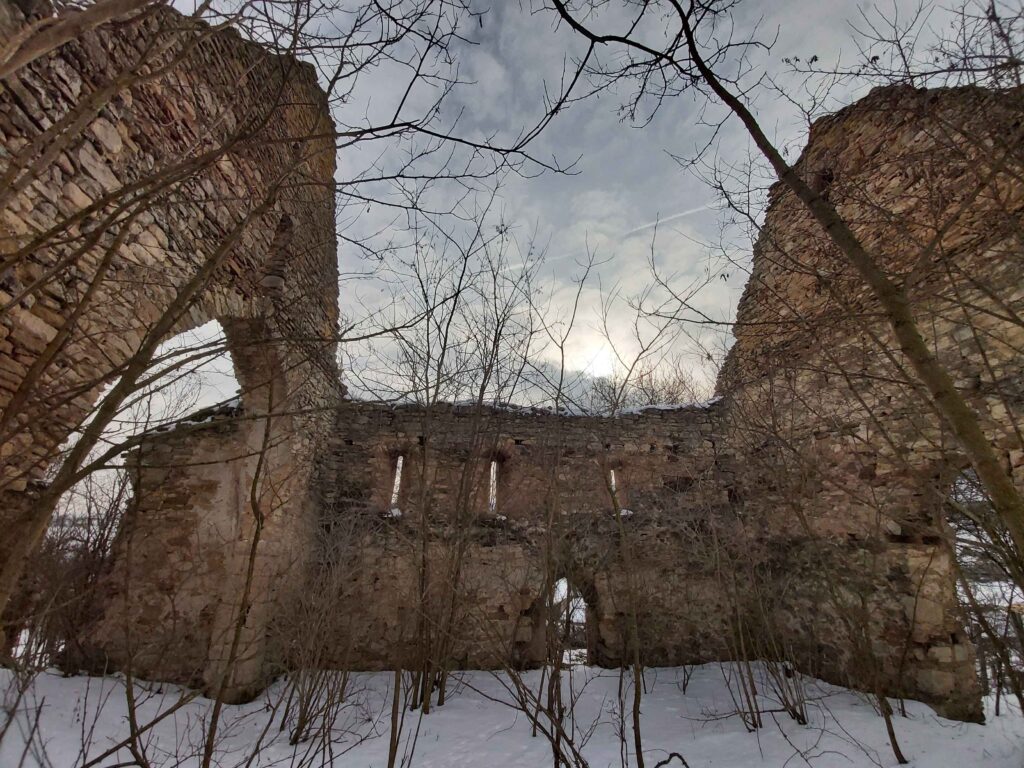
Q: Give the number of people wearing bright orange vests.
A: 0